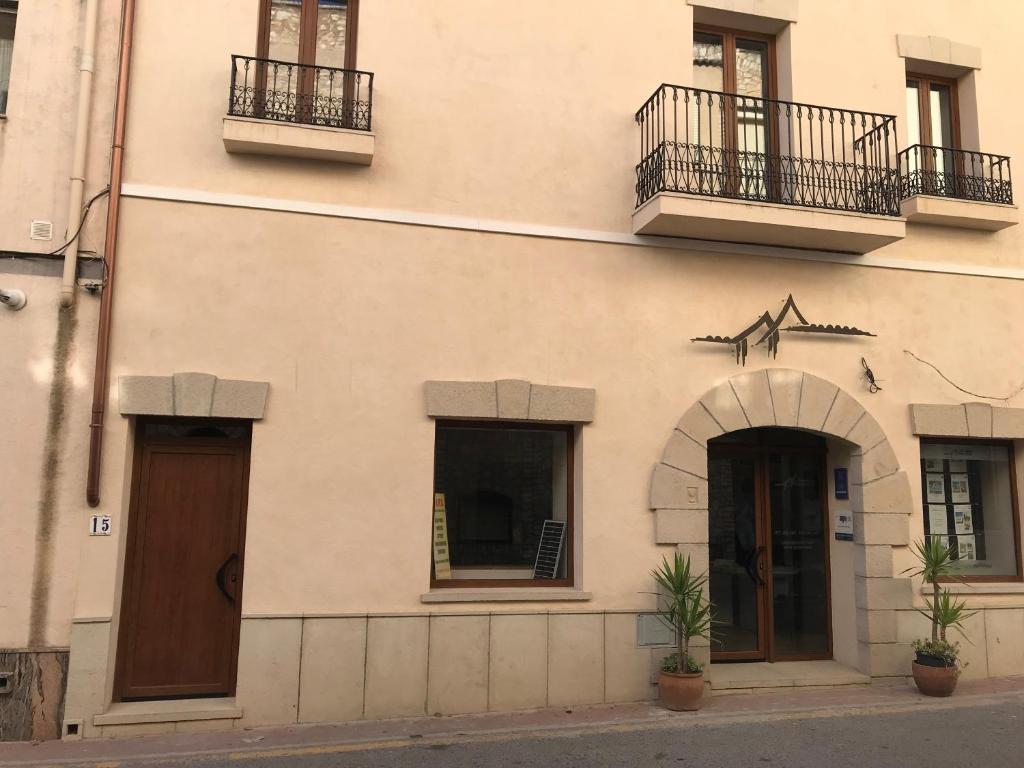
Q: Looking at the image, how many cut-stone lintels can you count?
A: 5